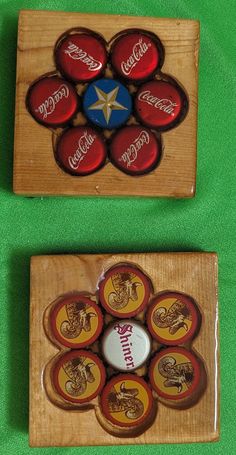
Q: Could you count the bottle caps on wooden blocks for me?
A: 14